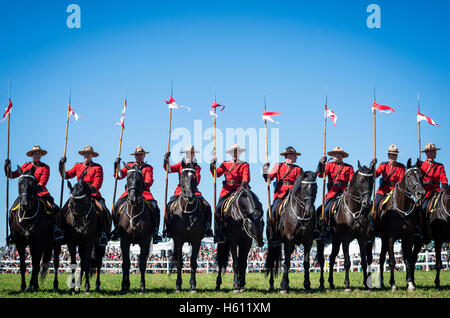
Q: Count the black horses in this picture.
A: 9